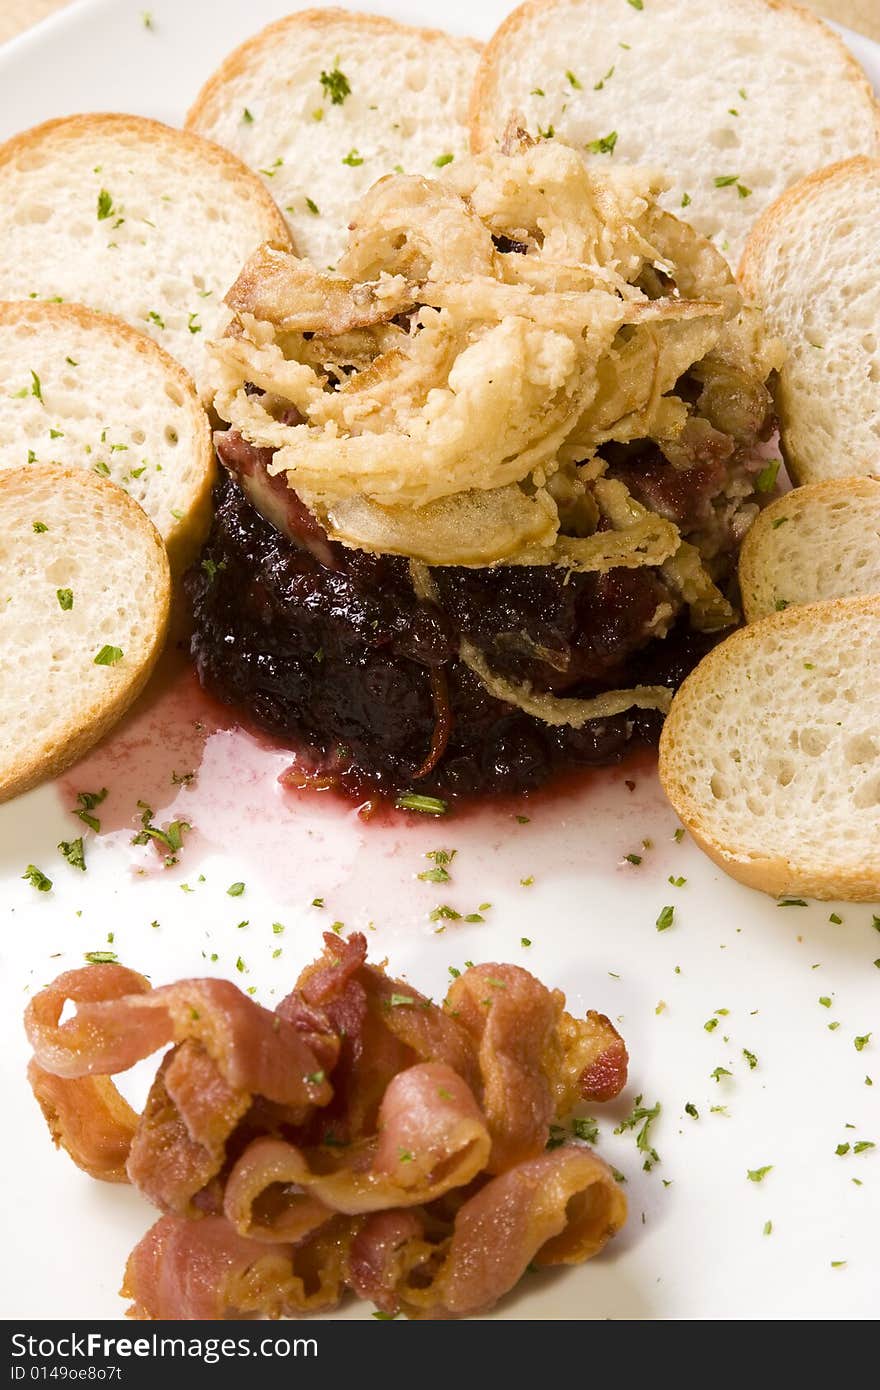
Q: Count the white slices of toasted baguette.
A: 8